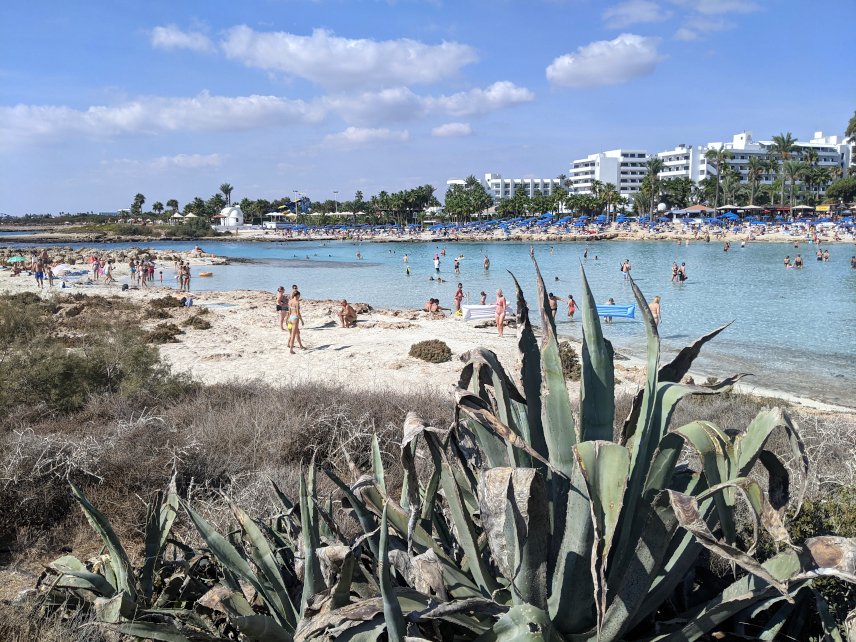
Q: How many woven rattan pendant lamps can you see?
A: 0